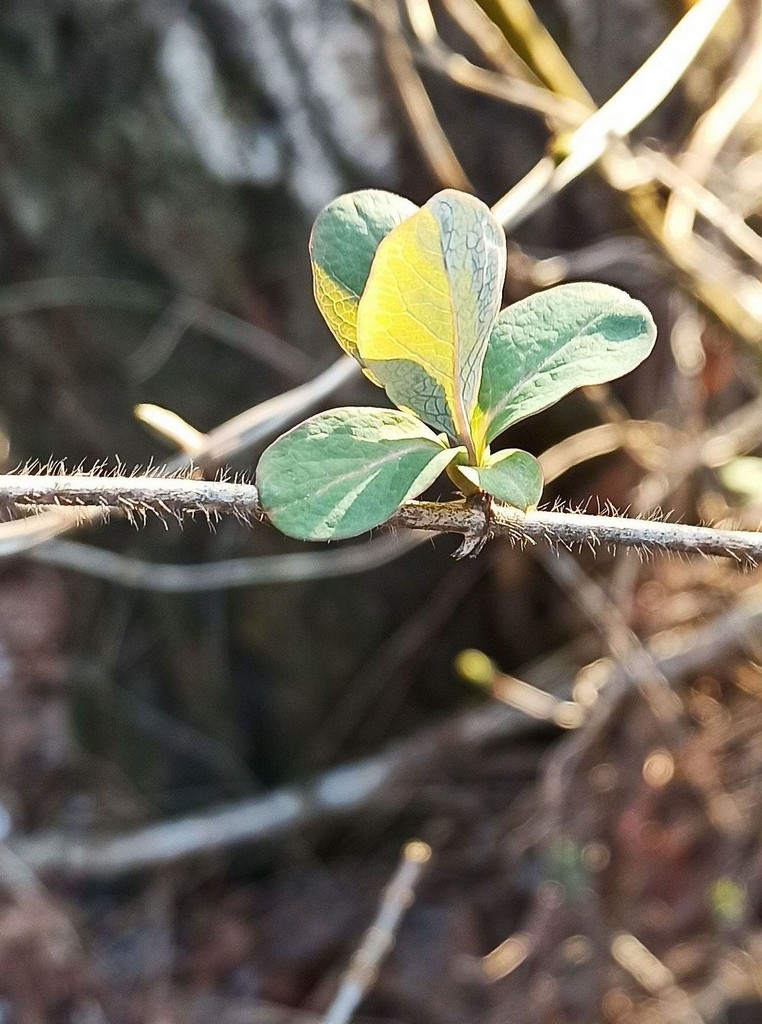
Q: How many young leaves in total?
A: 5